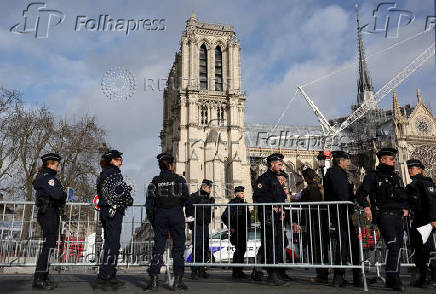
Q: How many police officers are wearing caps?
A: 9